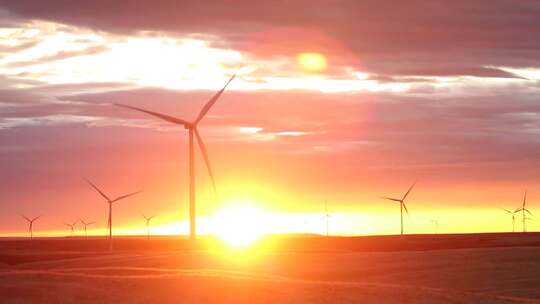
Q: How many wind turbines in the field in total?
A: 11